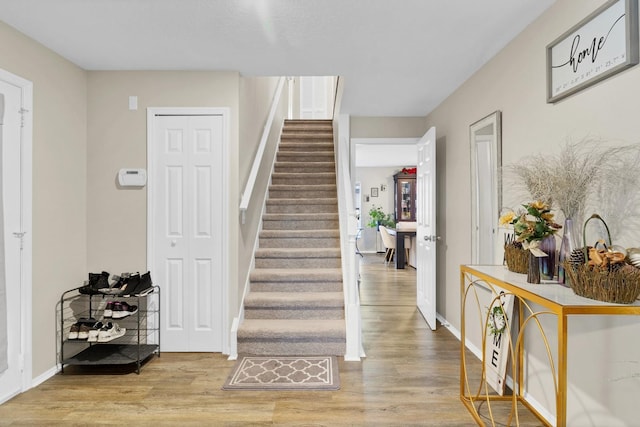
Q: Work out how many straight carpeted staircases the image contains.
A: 1